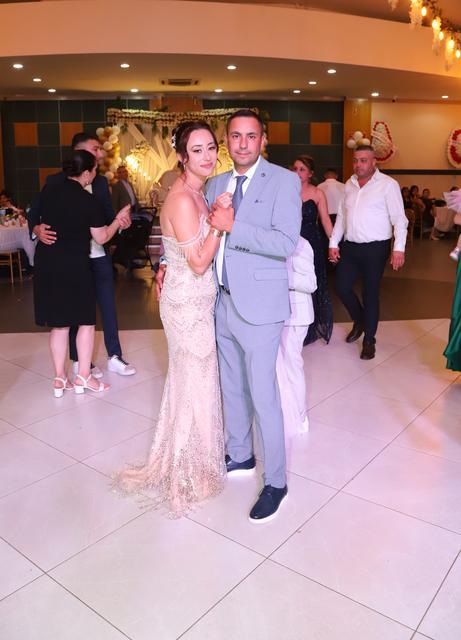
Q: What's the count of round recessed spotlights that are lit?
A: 12